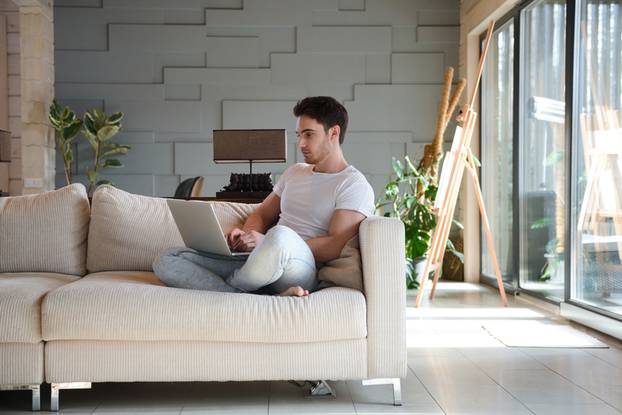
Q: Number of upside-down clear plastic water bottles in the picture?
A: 0